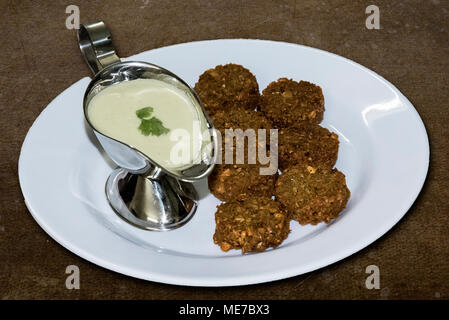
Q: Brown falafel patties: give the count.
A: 7